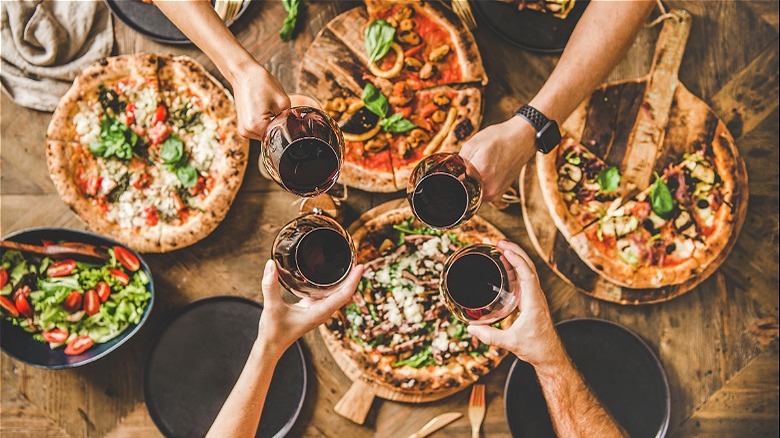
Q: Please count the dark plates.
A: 4